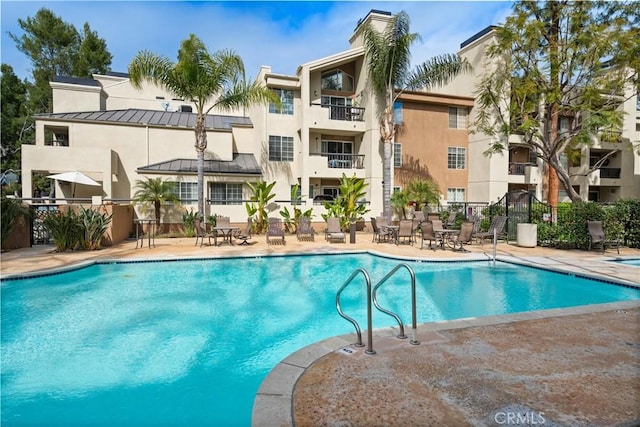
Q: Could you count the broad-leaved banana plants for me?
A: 3